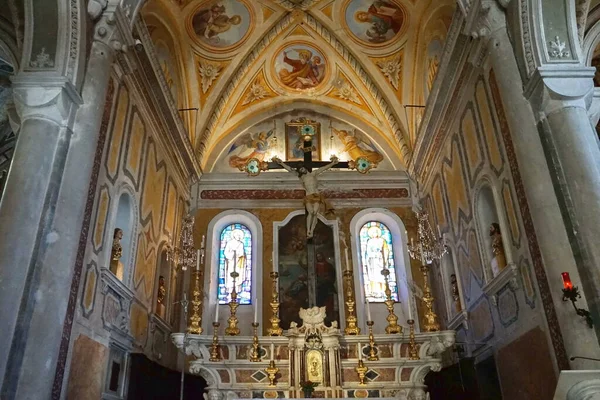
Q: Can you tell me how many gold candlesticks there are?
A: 12